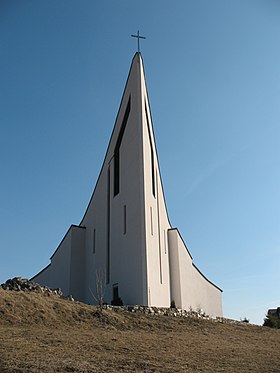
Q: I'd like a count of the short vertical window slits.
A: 4